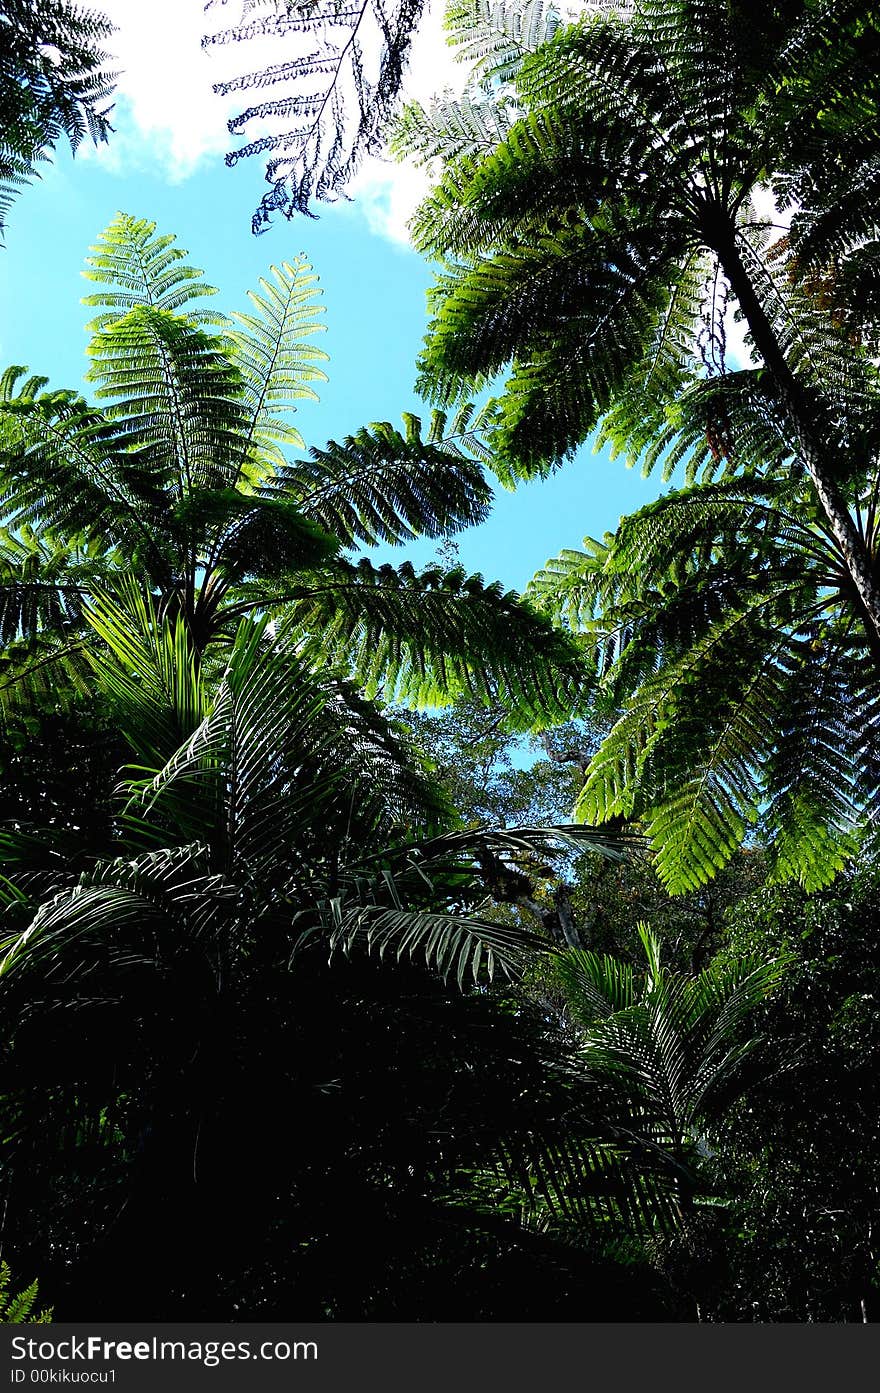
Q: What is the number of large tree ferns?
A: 3